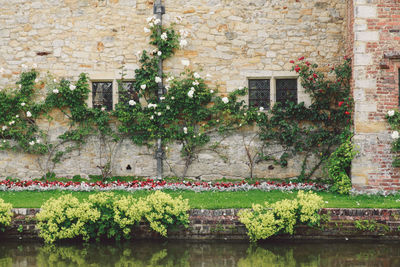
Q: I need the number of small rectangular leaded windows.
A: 4